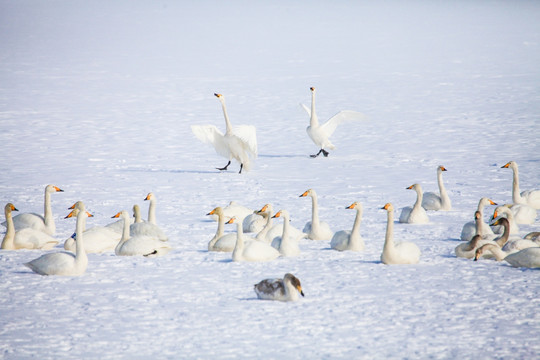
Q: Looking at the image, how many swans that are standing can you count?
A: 2